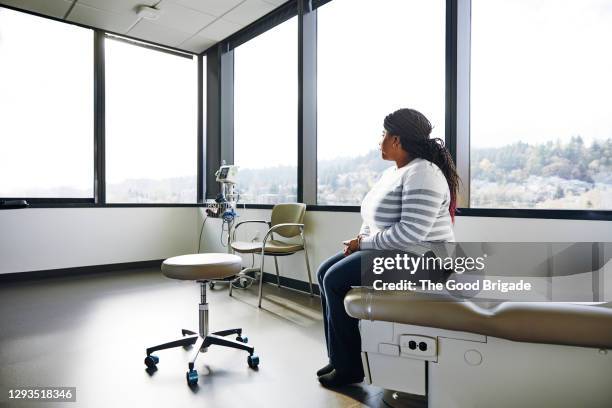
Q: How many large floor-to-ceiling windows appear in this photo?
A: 5